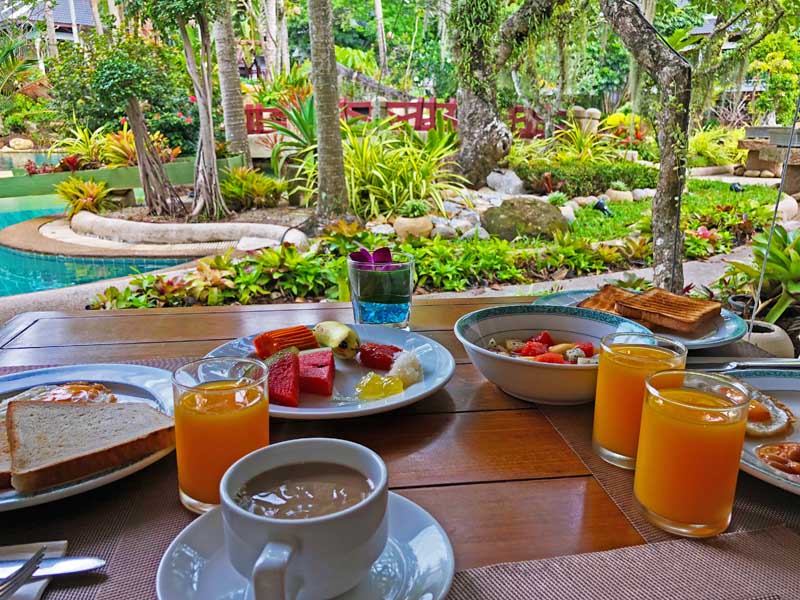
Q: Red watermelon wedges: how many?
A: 2